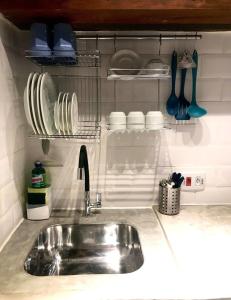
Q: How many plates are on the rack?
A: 8